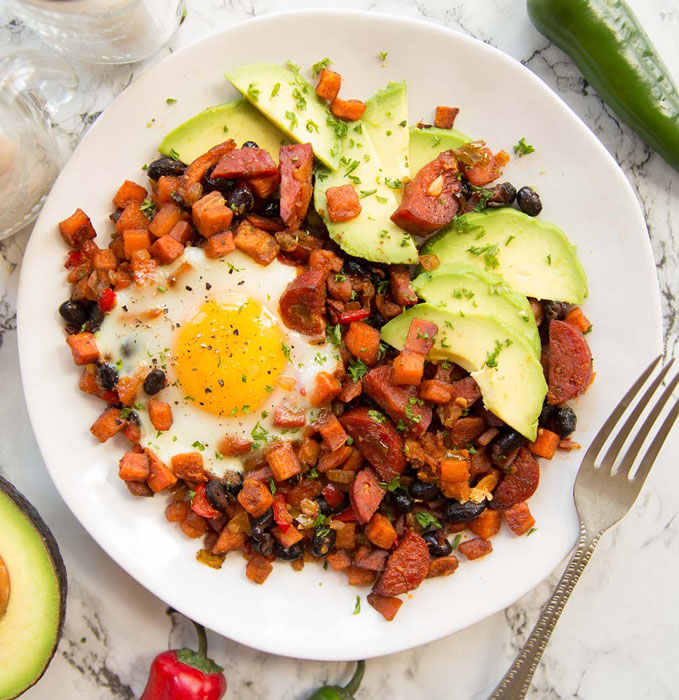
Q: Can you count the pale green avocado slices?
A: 8